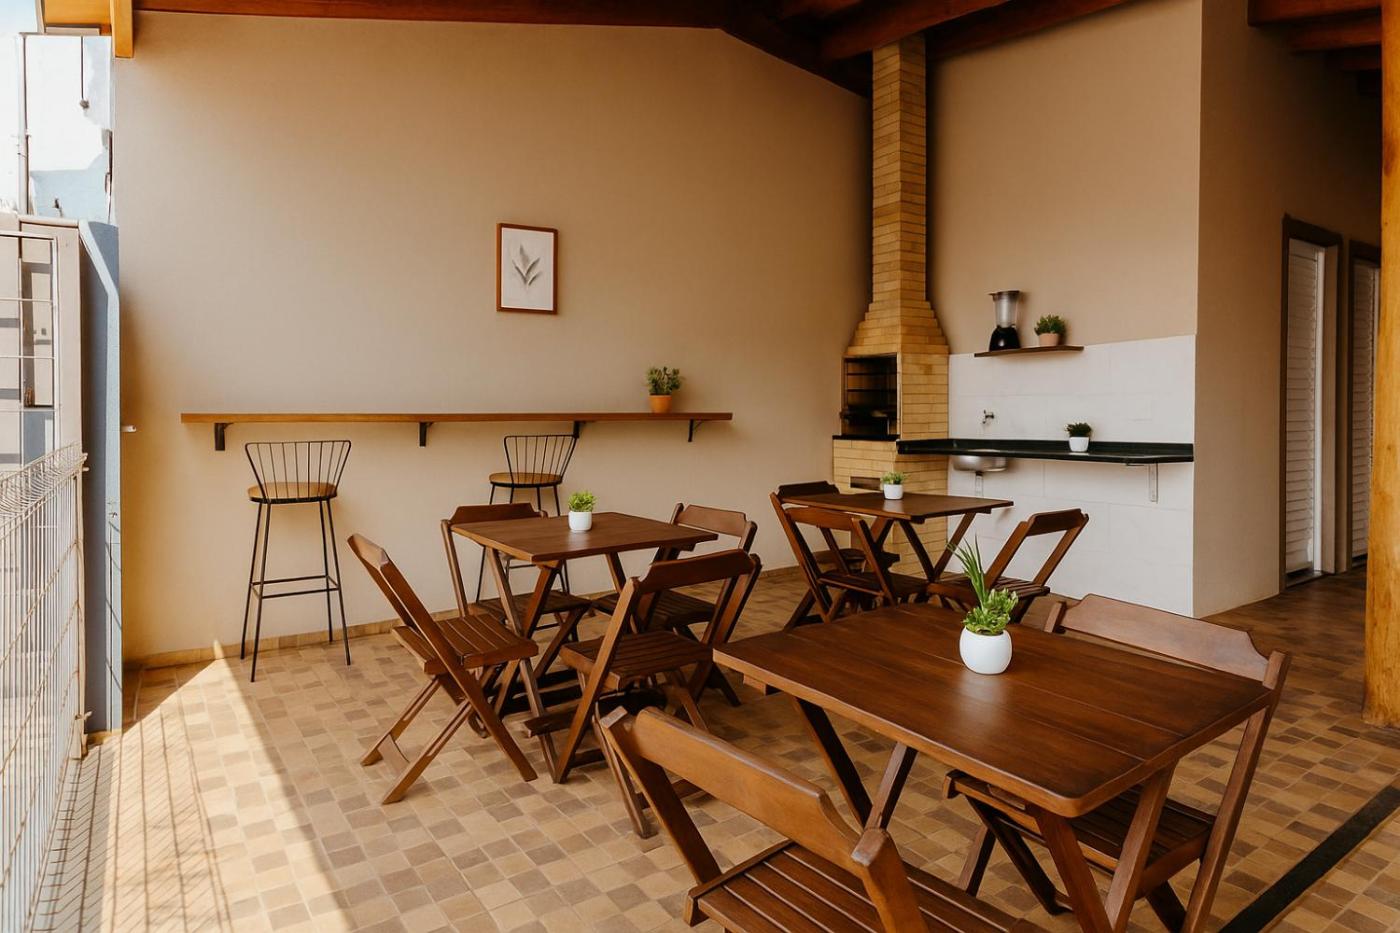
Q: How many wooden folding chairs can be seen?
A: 9